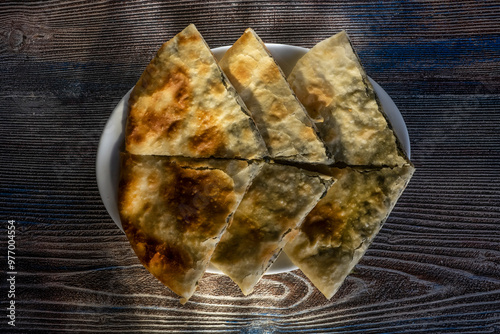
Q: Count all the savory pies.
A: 6